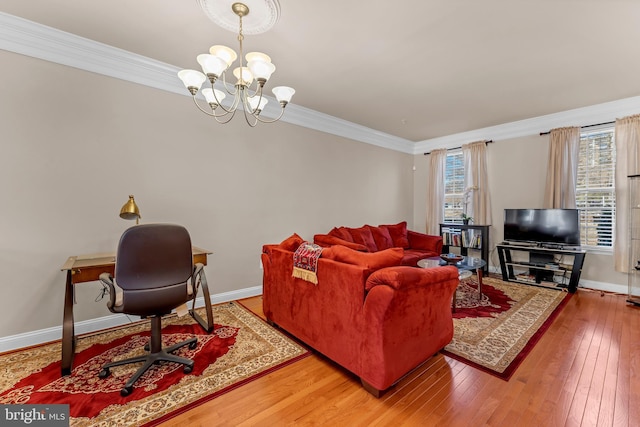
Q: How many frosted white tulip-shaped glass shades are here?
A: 9